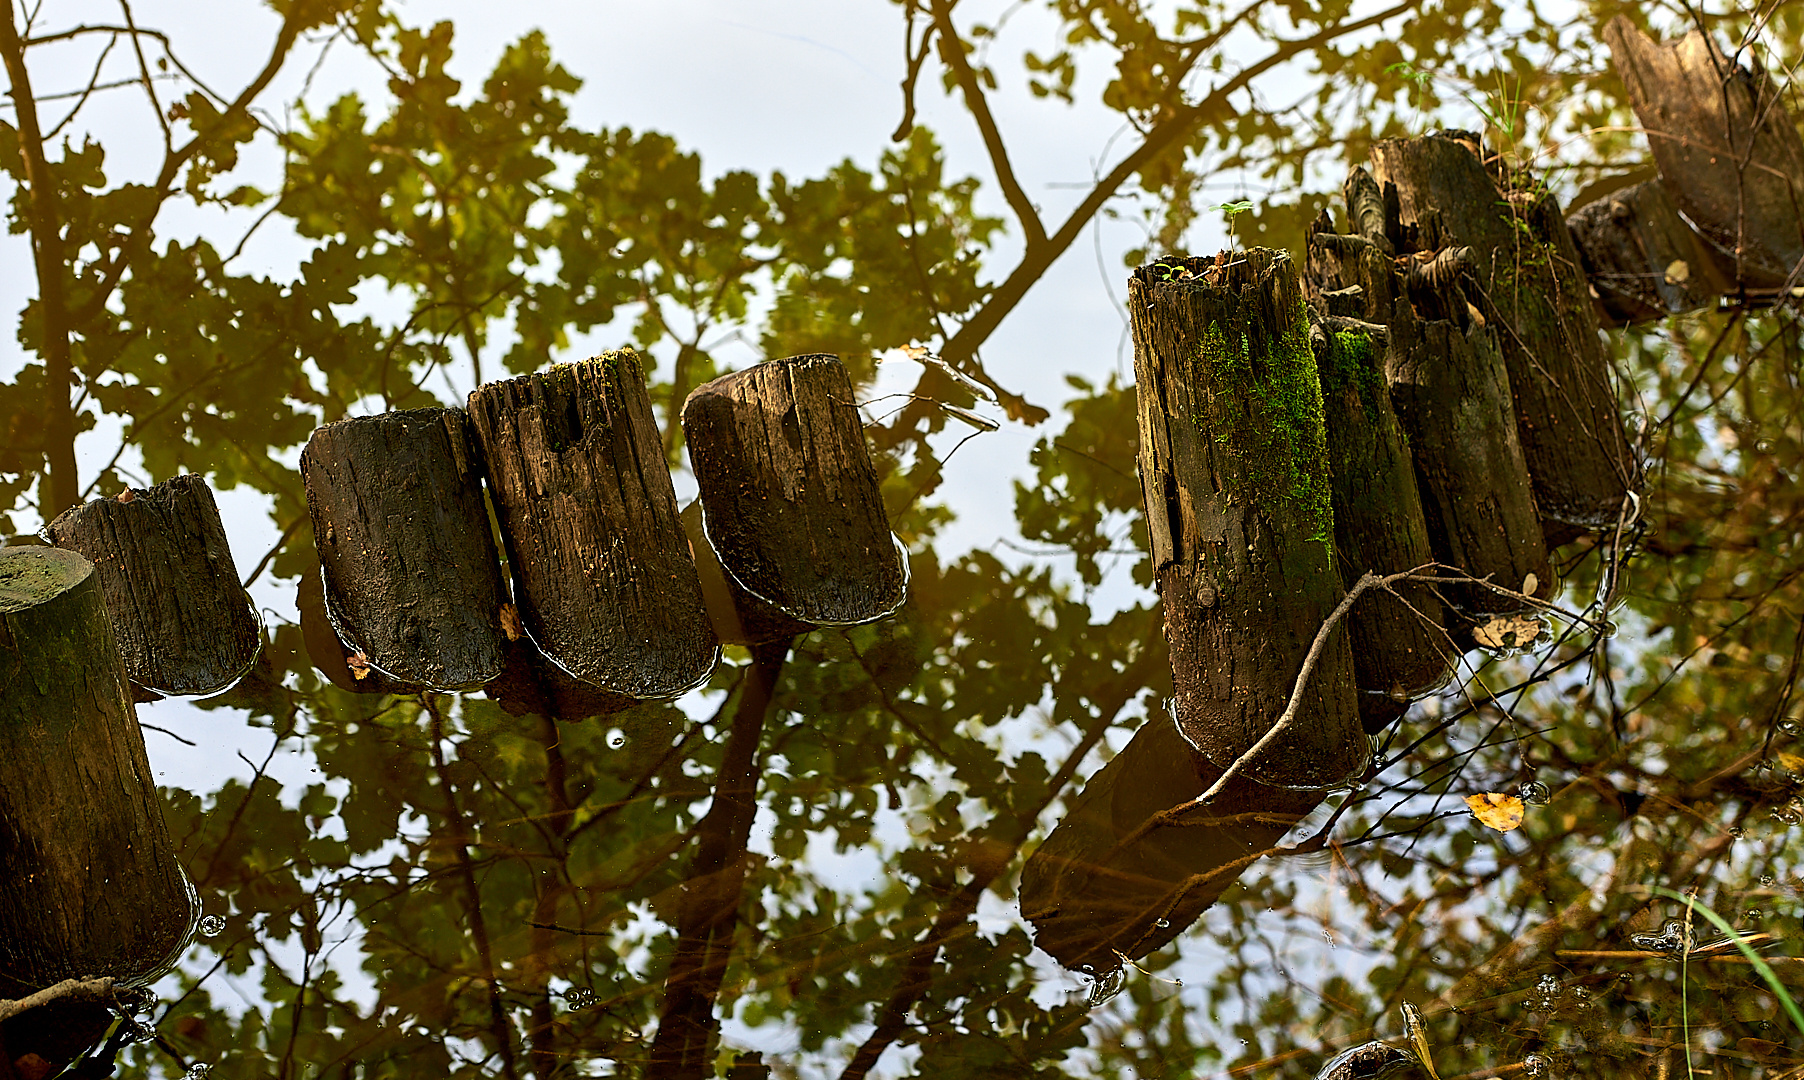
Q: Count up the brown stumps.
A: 11